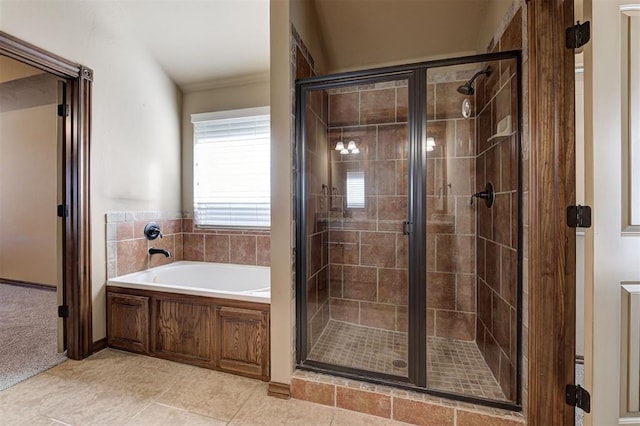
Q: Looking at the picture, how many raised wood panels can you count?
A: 2